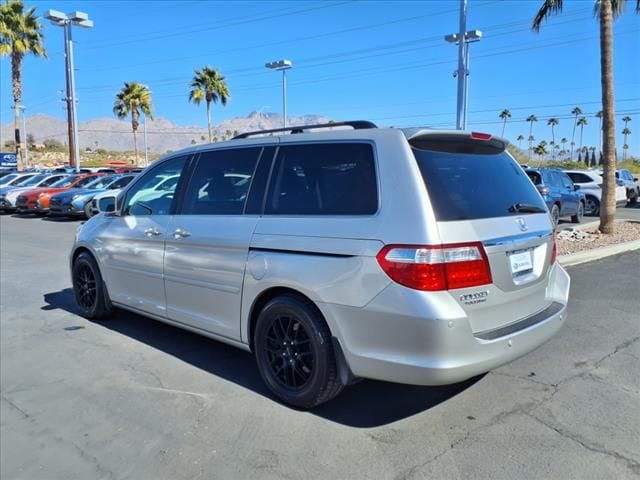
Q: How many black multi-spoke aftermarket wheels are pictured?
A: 2